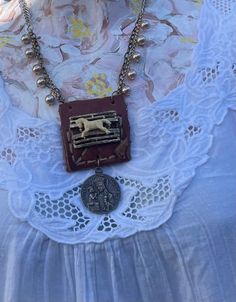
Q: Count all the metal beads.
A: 10